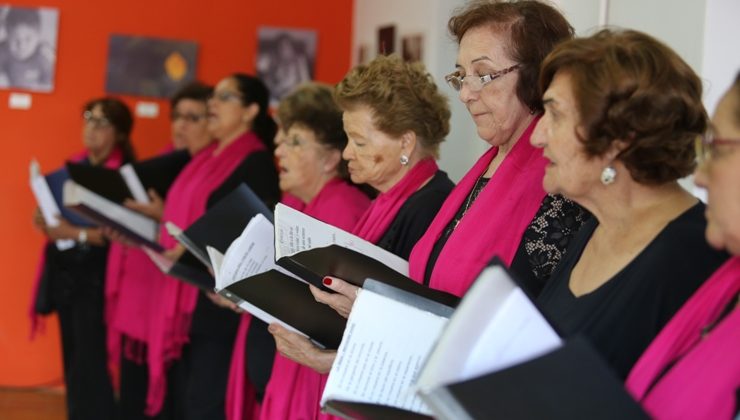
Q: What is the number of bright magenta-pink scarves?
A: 7